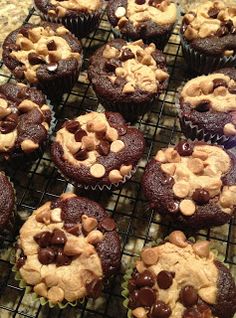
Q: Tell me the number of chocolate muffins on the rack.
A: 12